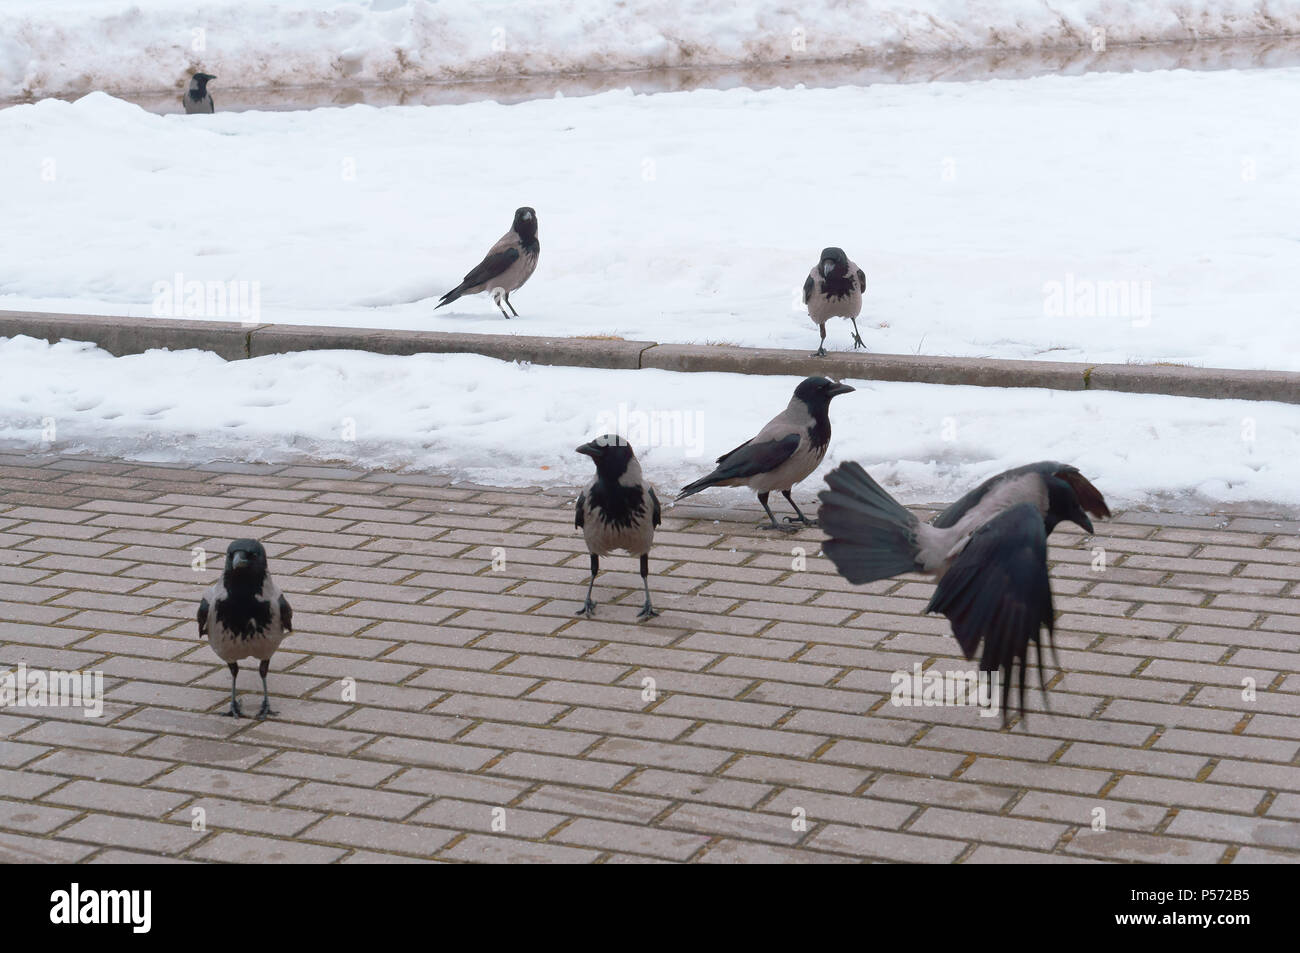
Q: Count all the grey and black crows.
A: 7